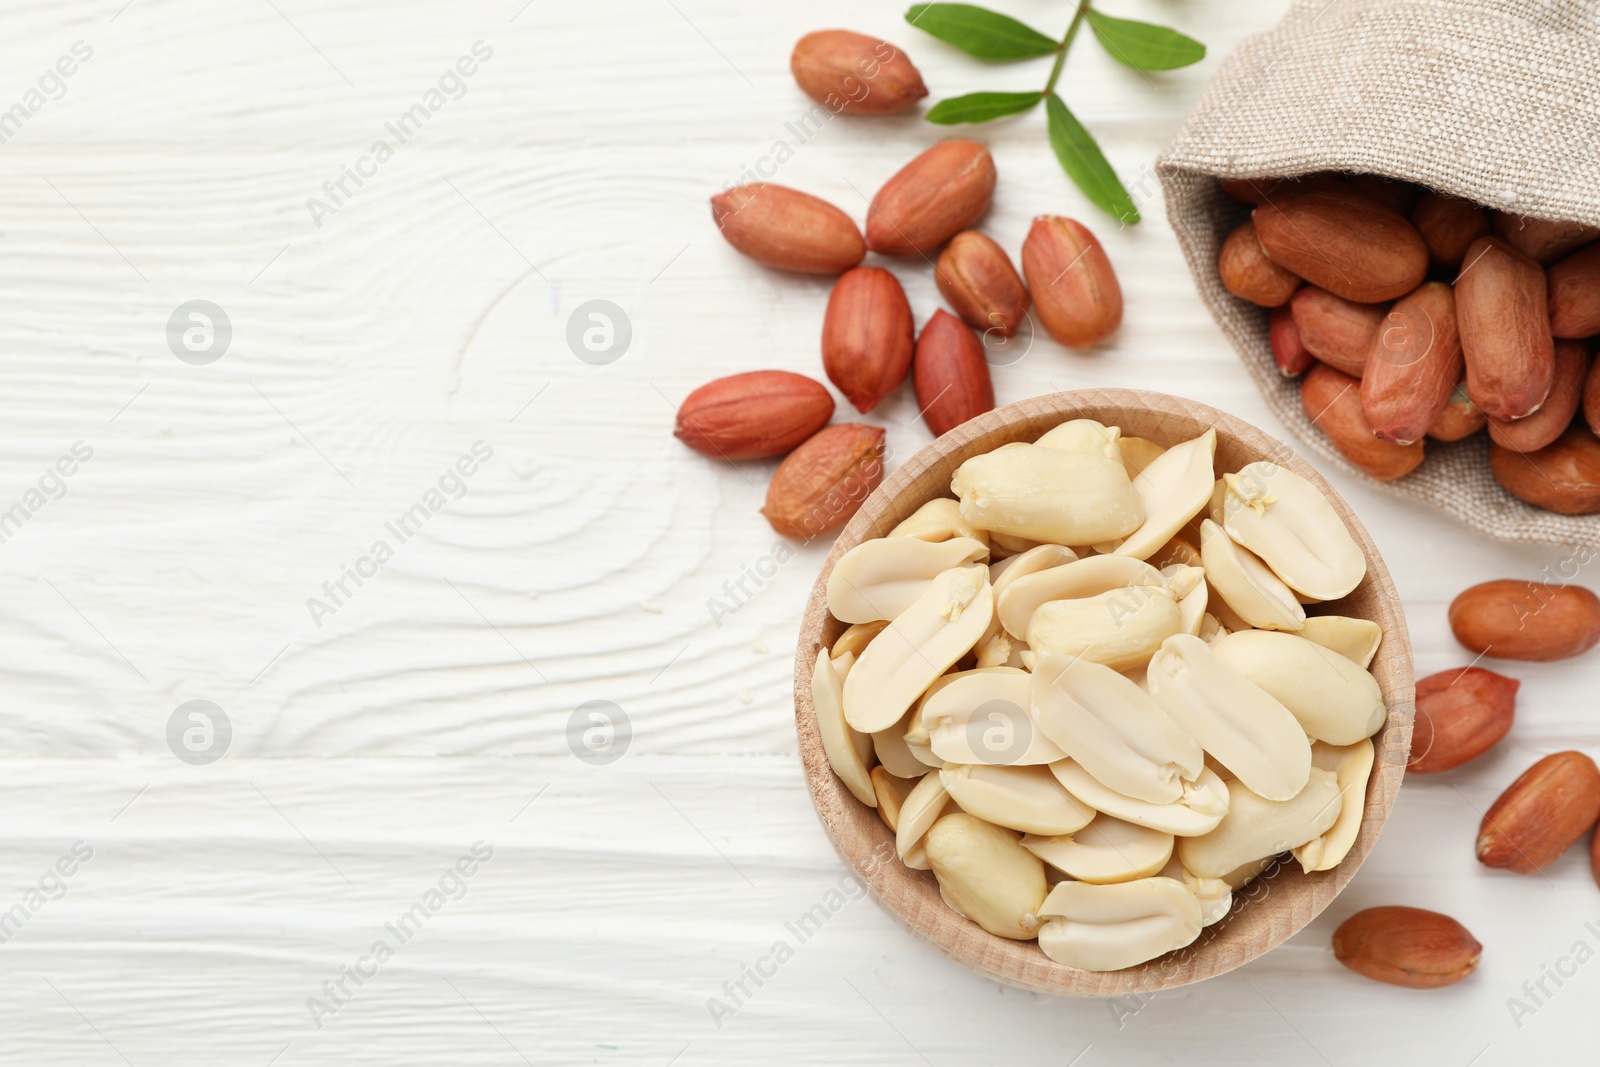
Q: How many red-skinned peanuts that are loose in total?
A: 14